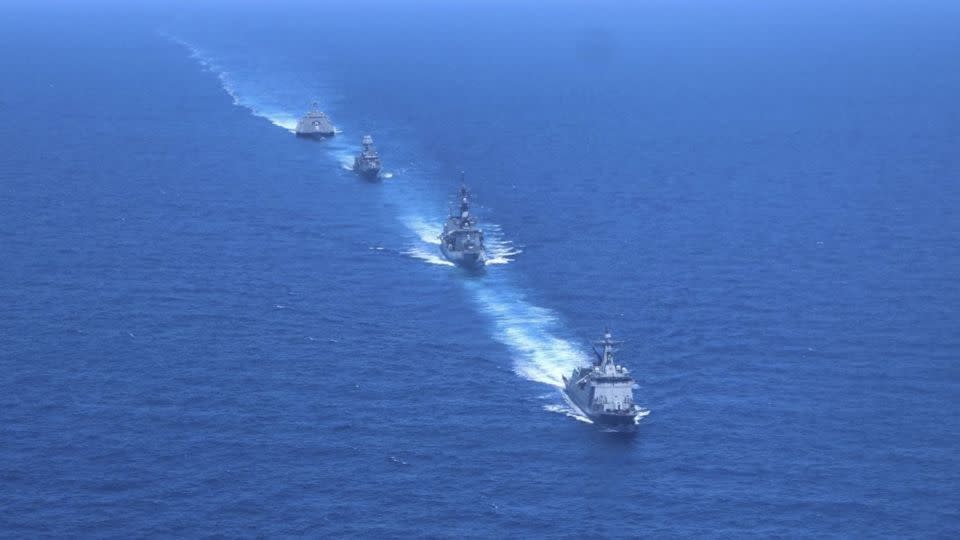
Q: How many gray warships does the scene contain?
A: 4